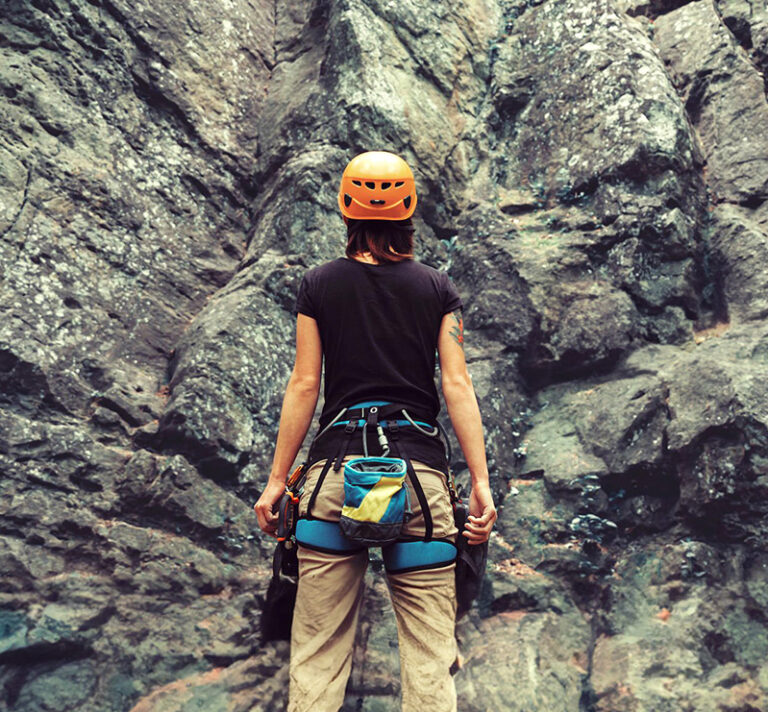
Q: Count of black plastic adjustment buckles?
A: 2